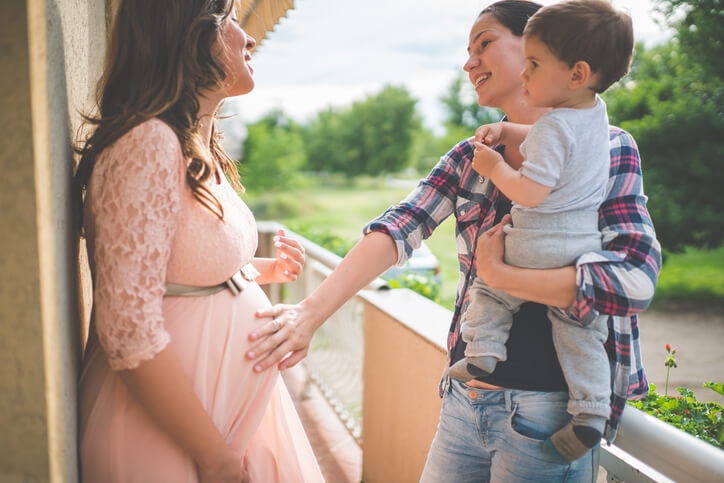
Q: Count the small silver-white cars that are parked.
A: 1